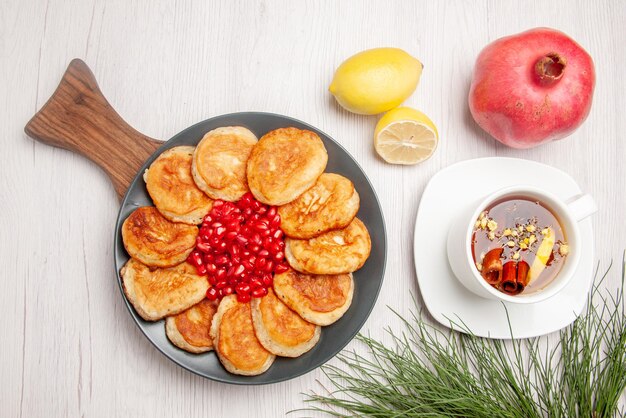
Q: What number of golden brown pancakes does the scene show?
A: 11